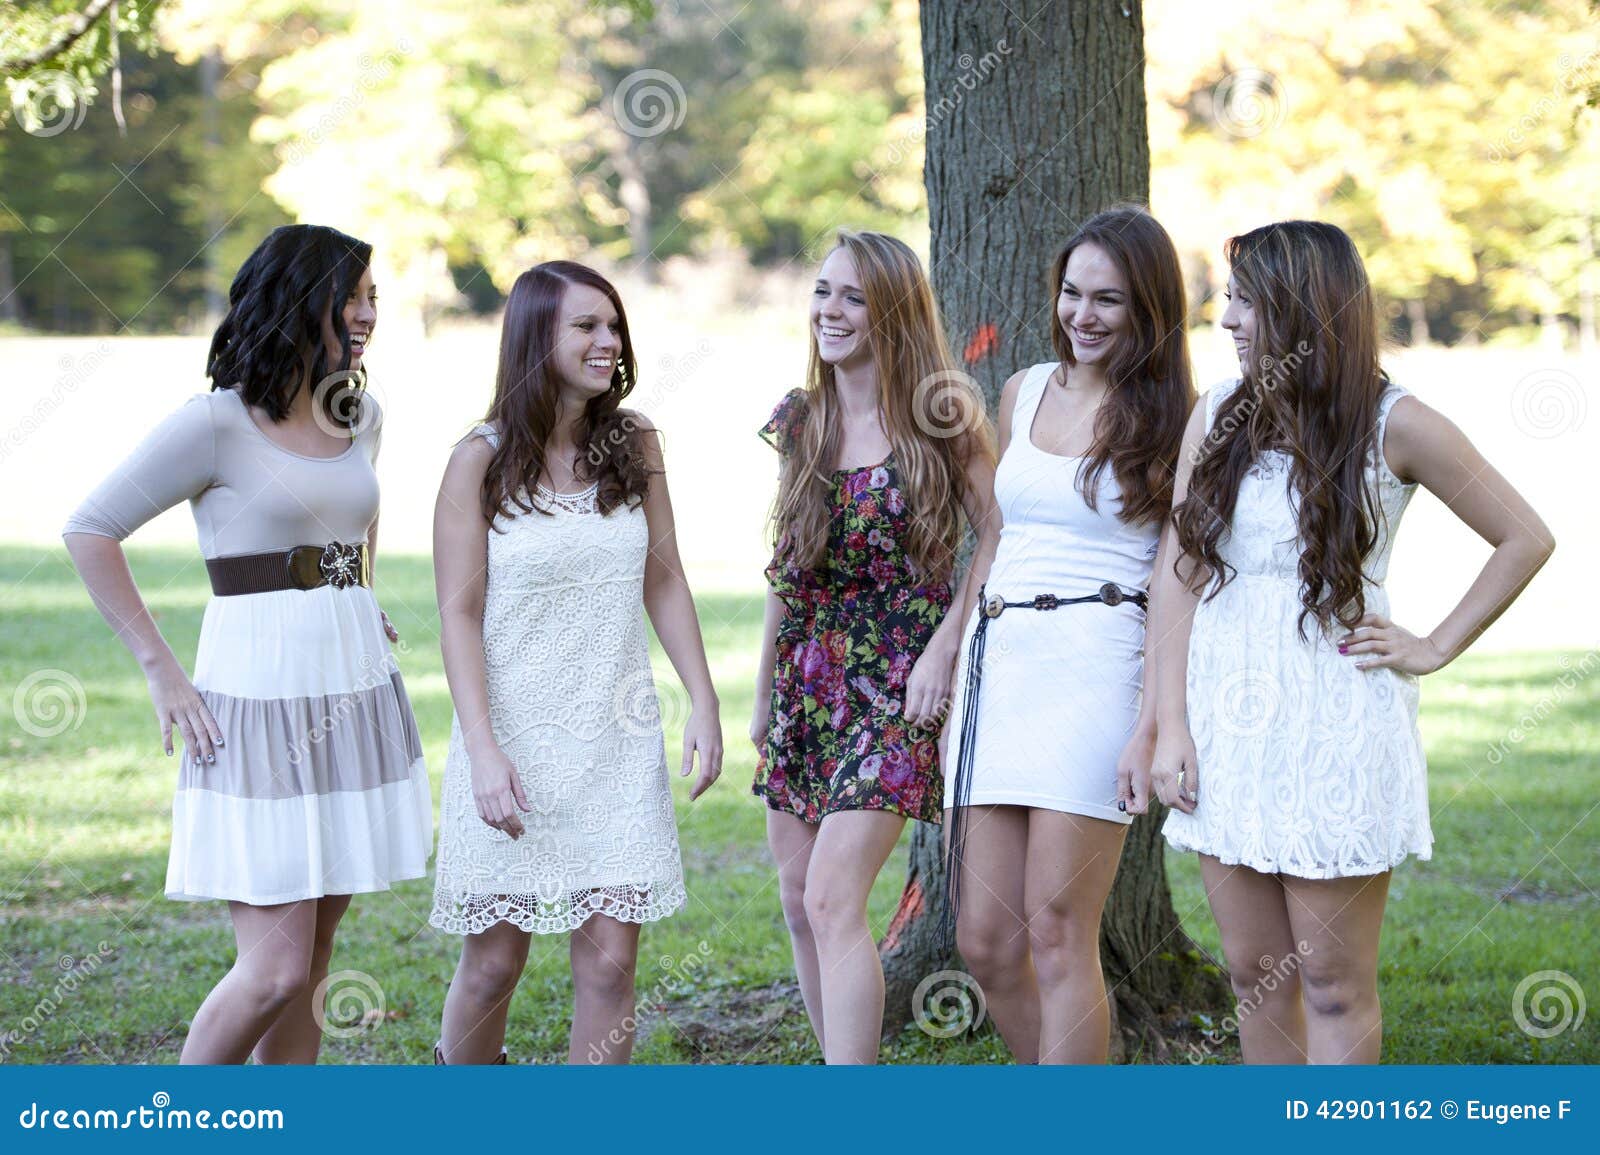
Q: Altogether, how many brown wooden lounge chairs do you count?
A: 0